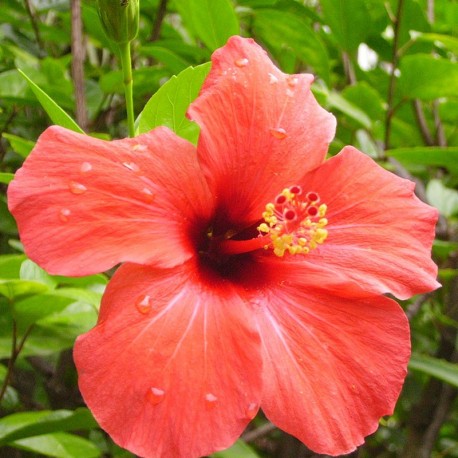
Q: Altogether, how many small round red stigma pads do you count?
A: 5